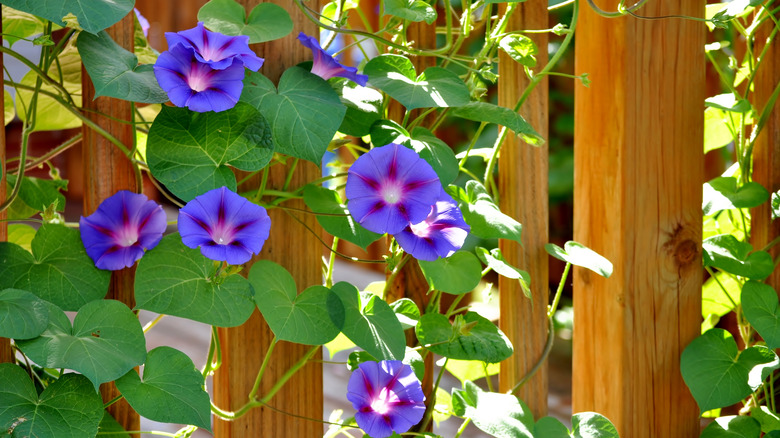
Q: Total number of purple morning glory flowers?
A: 8